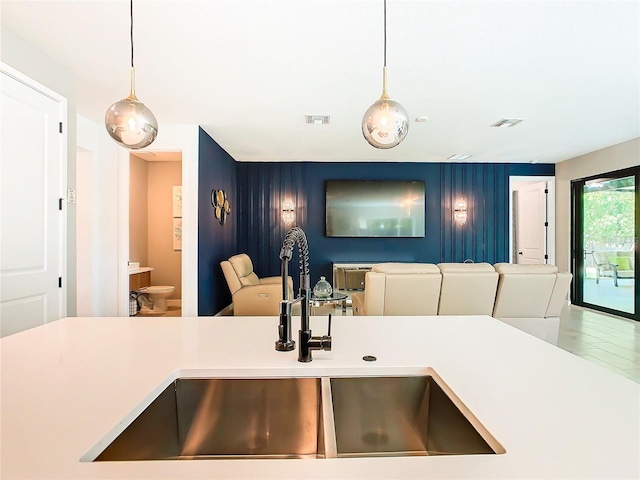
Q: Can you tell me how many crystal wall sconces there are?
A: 2